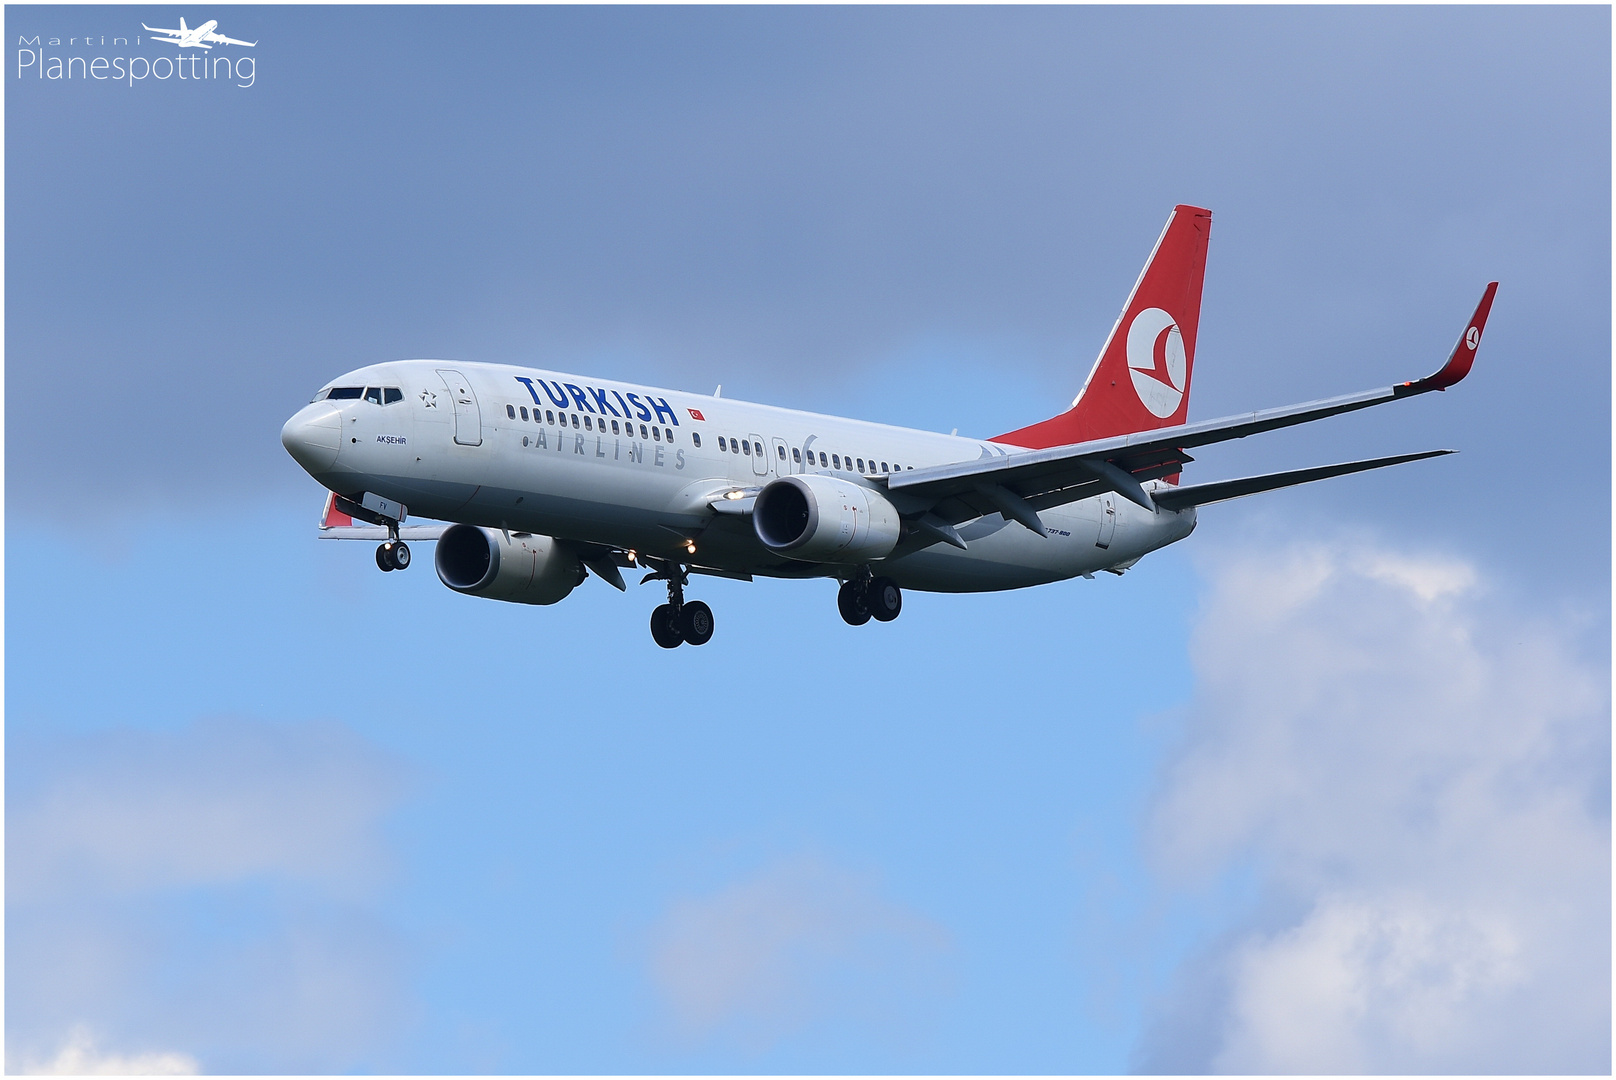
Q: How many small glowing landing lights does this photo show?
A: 4